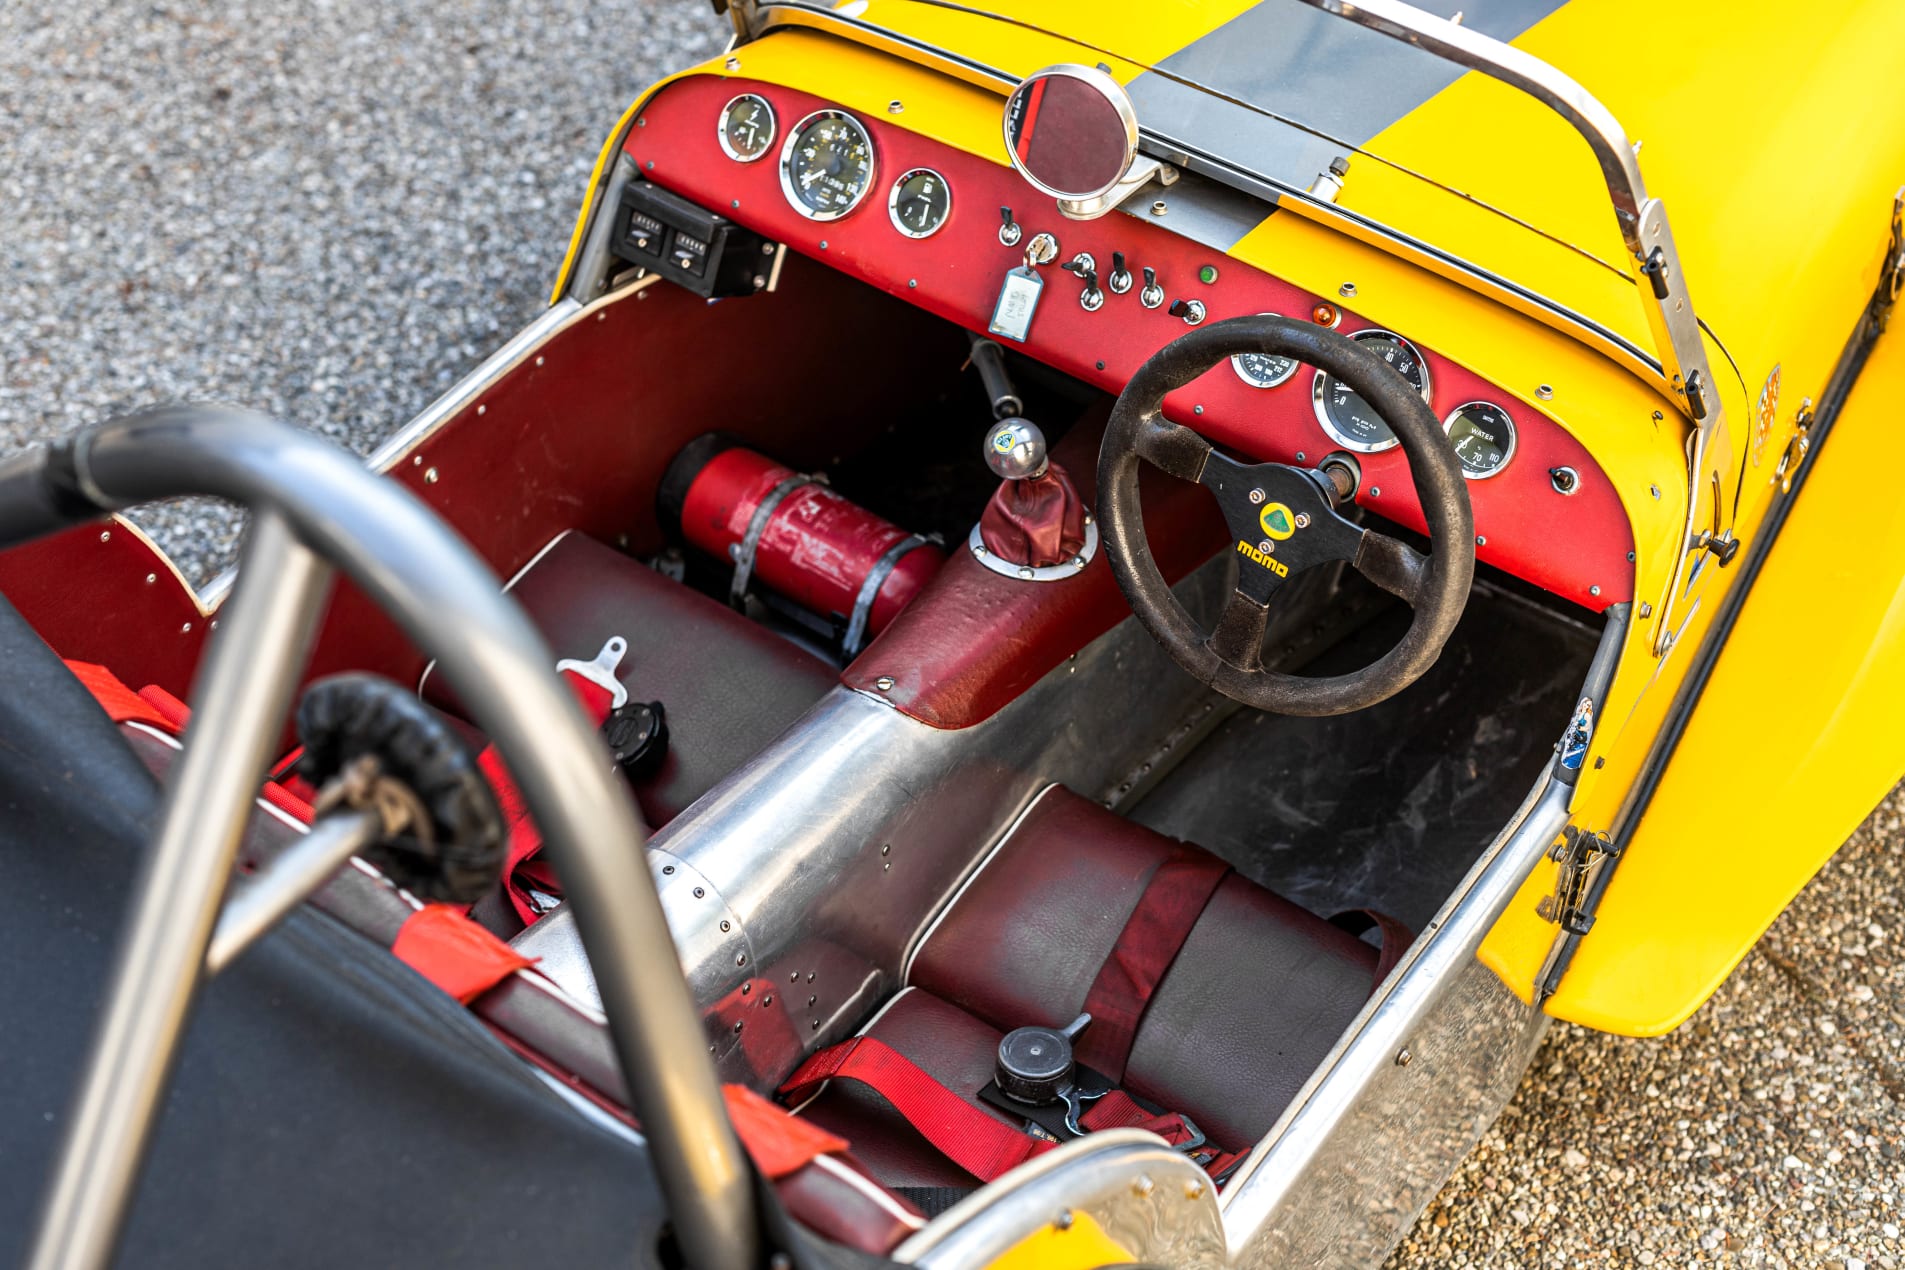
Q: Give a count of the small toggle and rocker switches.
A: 7